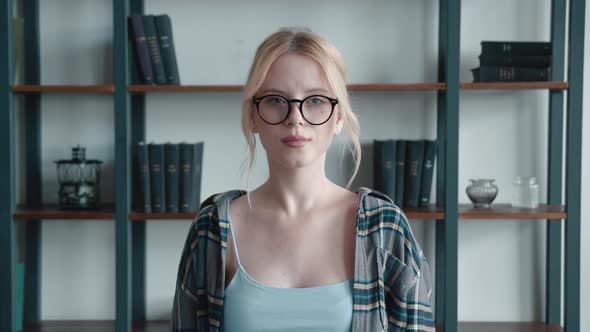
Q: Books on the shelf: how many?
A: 14